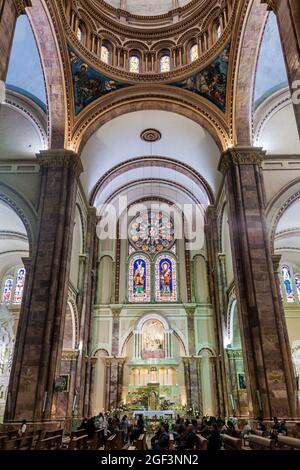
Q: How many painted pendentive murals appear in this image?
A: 2